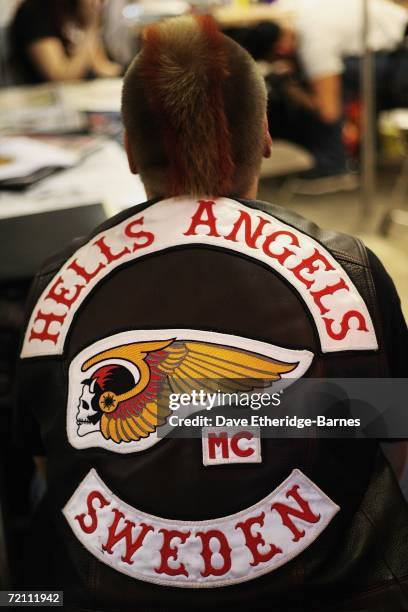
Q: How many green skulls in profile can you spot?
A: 0